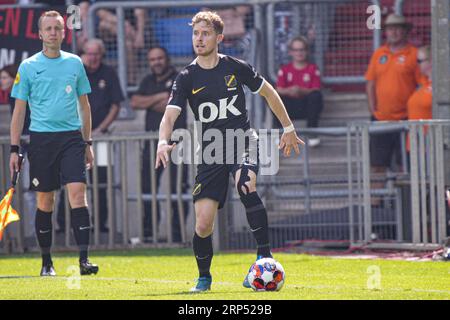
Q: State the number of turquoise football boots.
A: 2